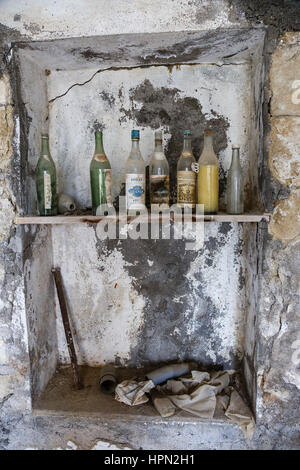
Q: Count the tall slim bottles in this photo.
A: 7